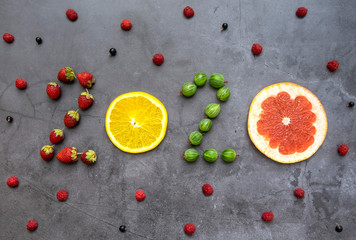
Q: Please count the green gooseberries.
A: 10